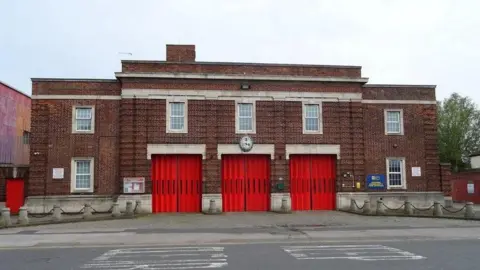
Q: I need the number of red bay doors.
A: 3